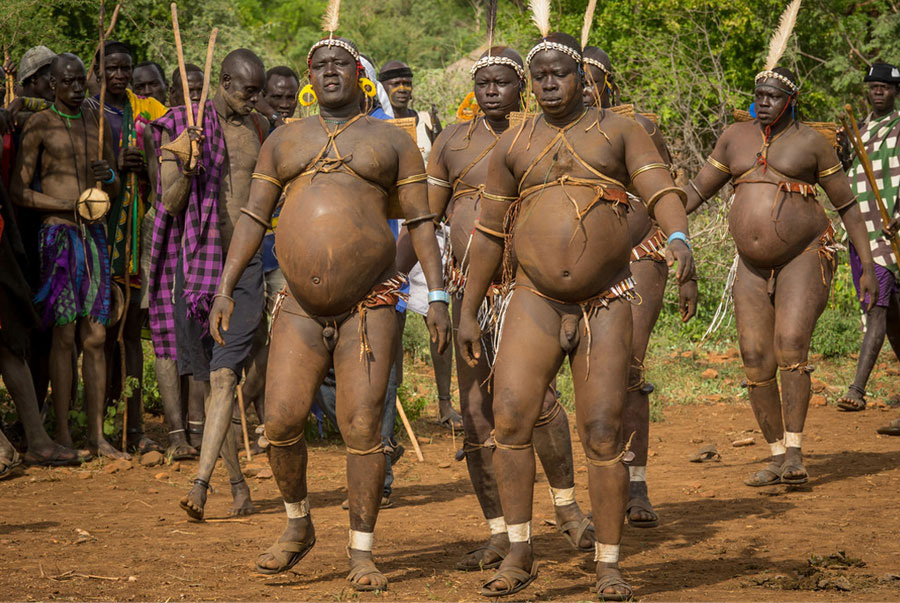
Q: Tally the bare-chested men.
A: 7